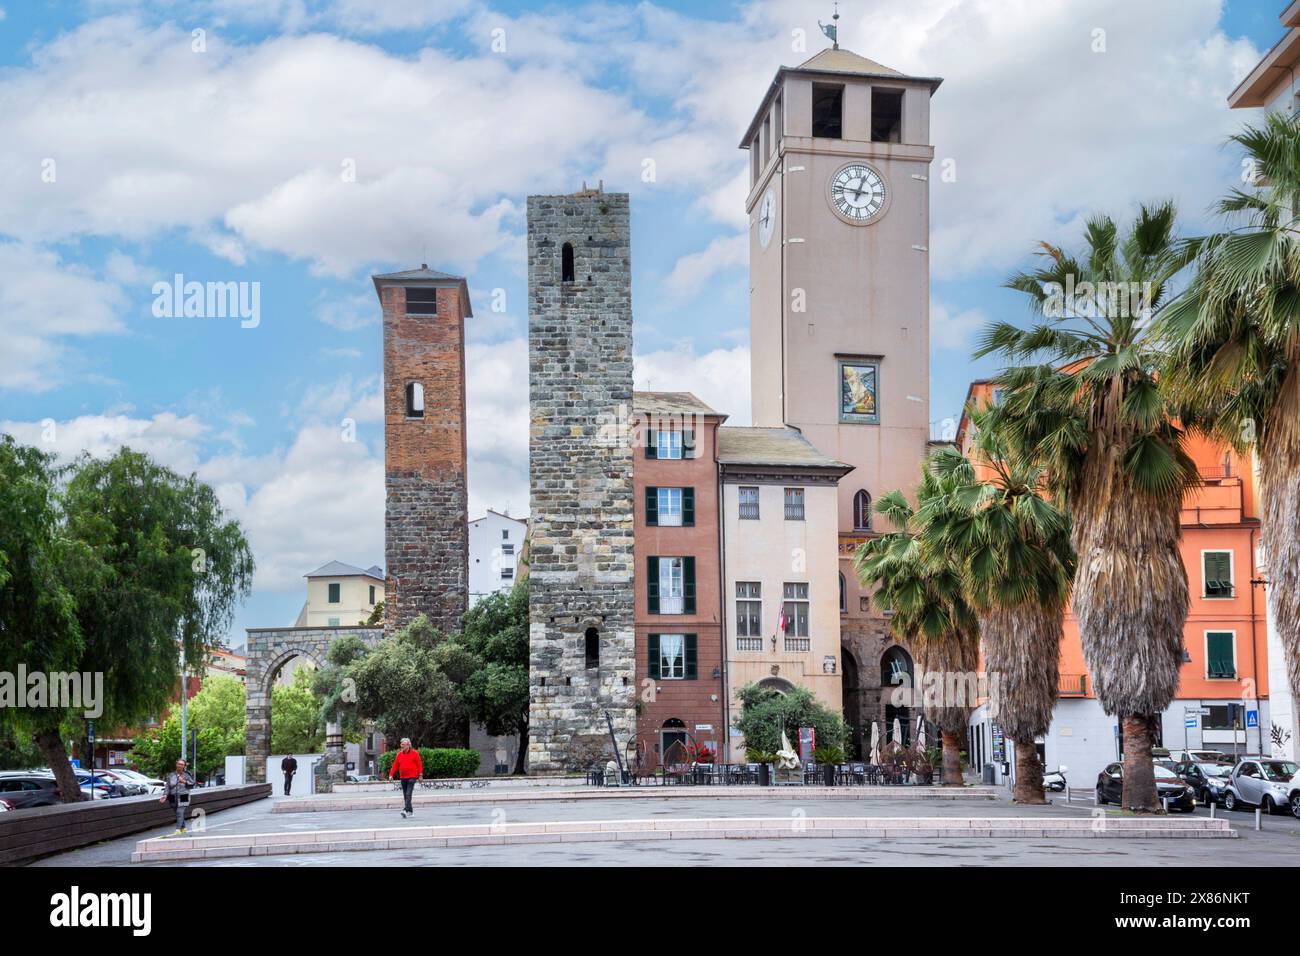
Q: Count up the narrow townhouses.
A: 2